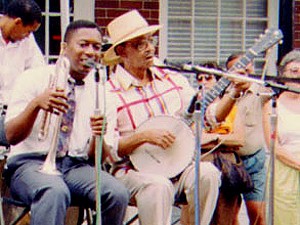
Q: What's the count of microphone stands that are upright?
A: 3